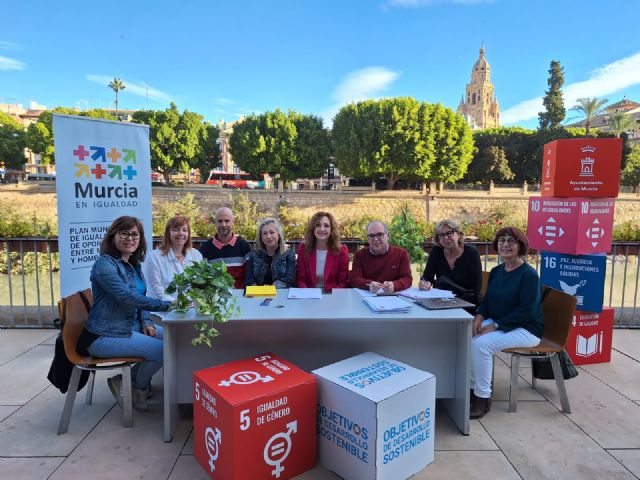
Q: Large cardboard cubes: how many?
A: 6